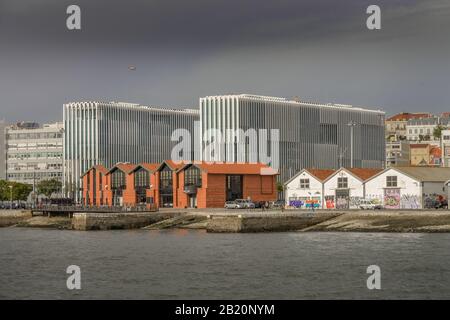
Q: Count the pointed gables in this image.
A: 8